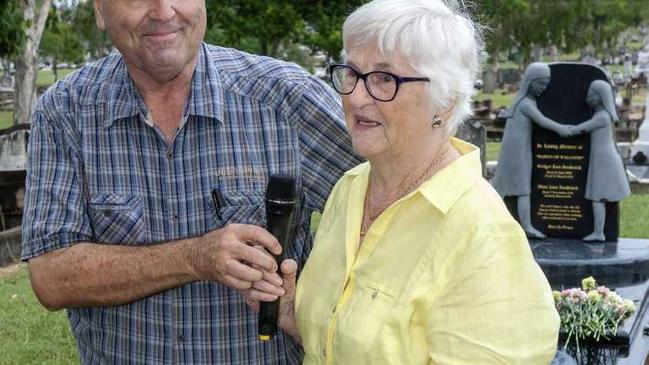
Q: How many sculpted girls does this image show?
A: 2